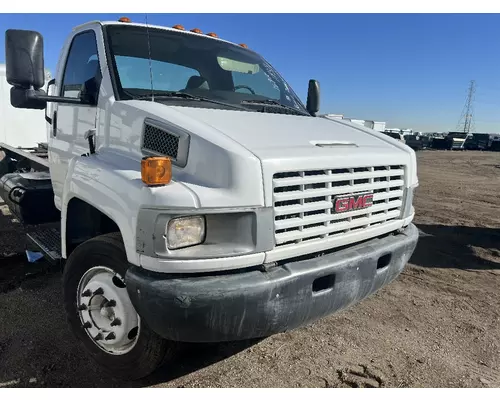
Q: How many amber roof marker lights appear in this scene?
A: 5